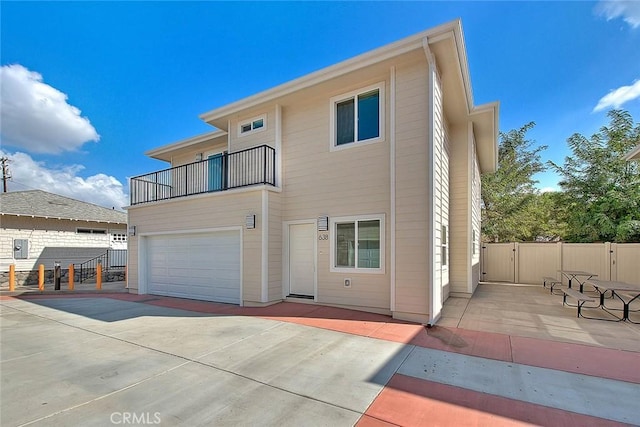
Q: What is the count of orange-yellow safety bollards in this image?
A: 4